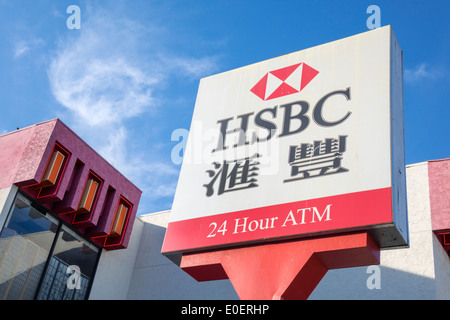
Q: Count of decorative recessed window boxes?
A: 3